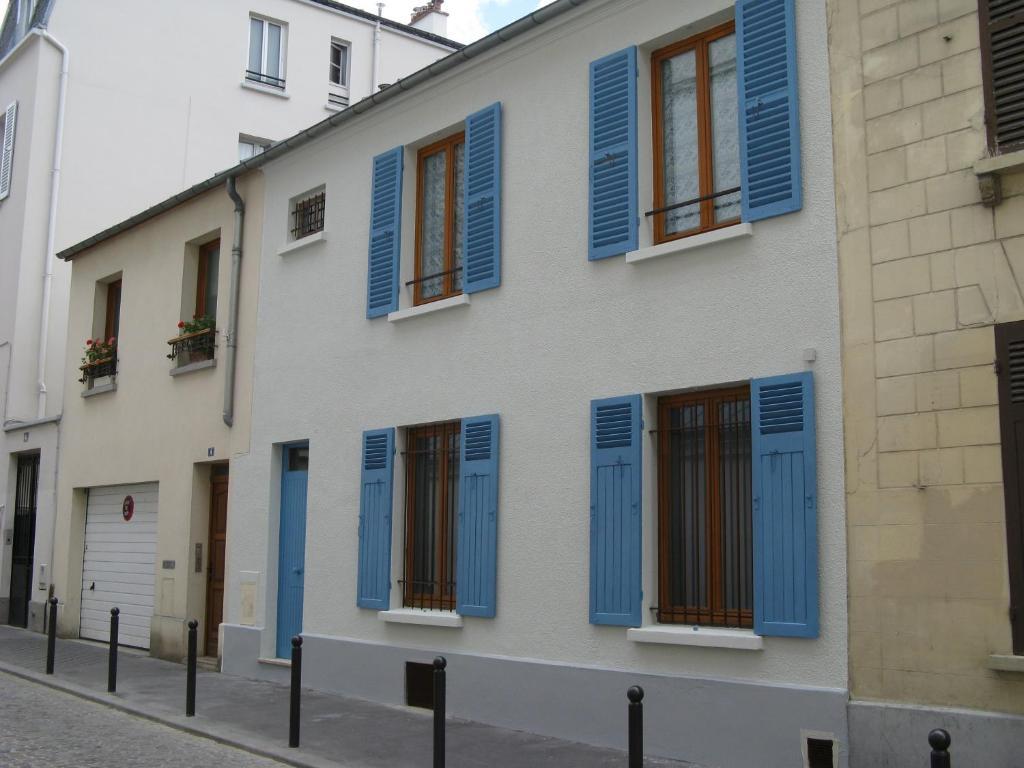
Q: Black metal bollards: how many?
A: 7